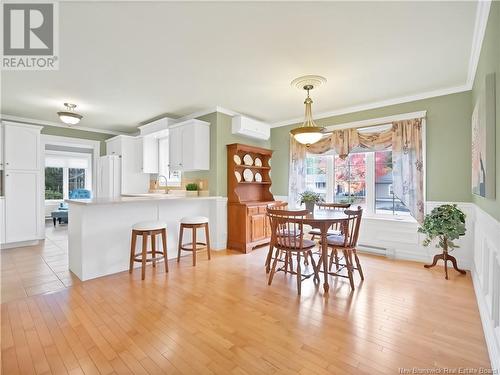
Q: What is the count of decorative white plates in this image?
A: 6